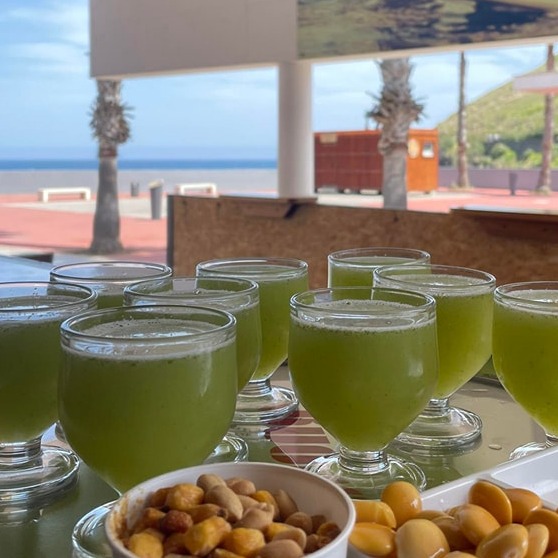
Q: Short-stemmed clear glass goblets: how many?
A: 9